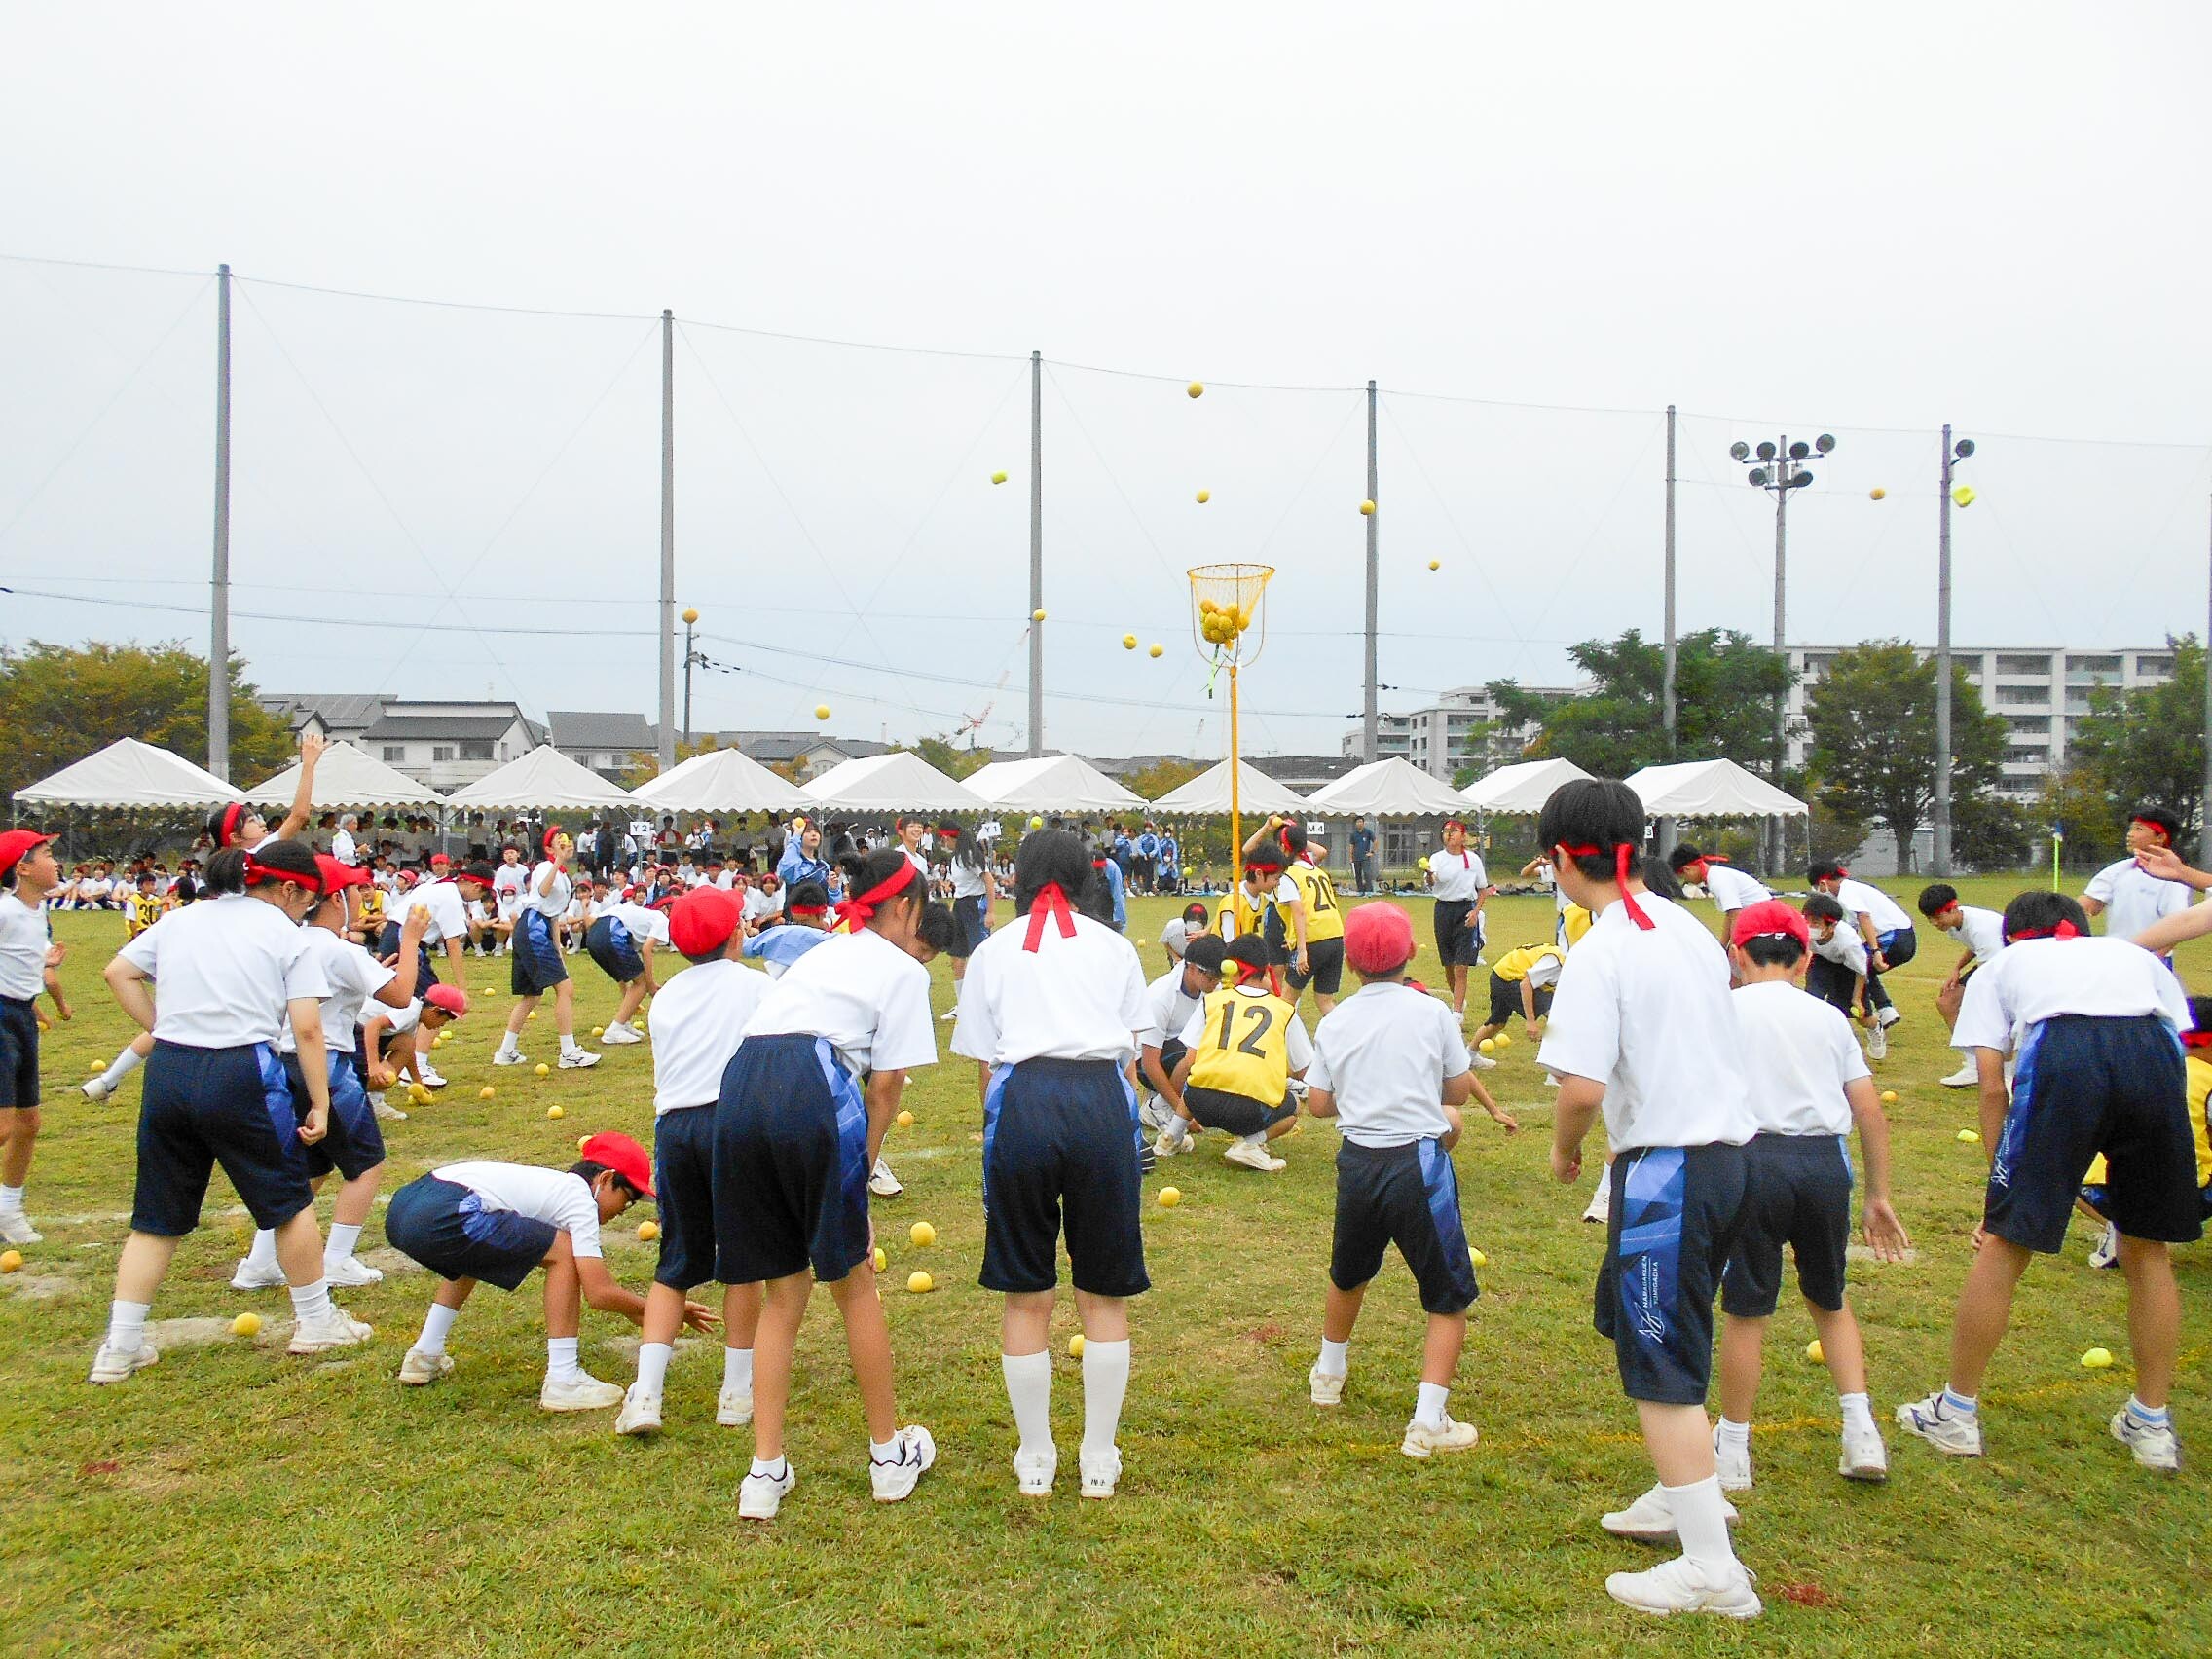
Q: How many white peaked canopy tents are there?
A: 10